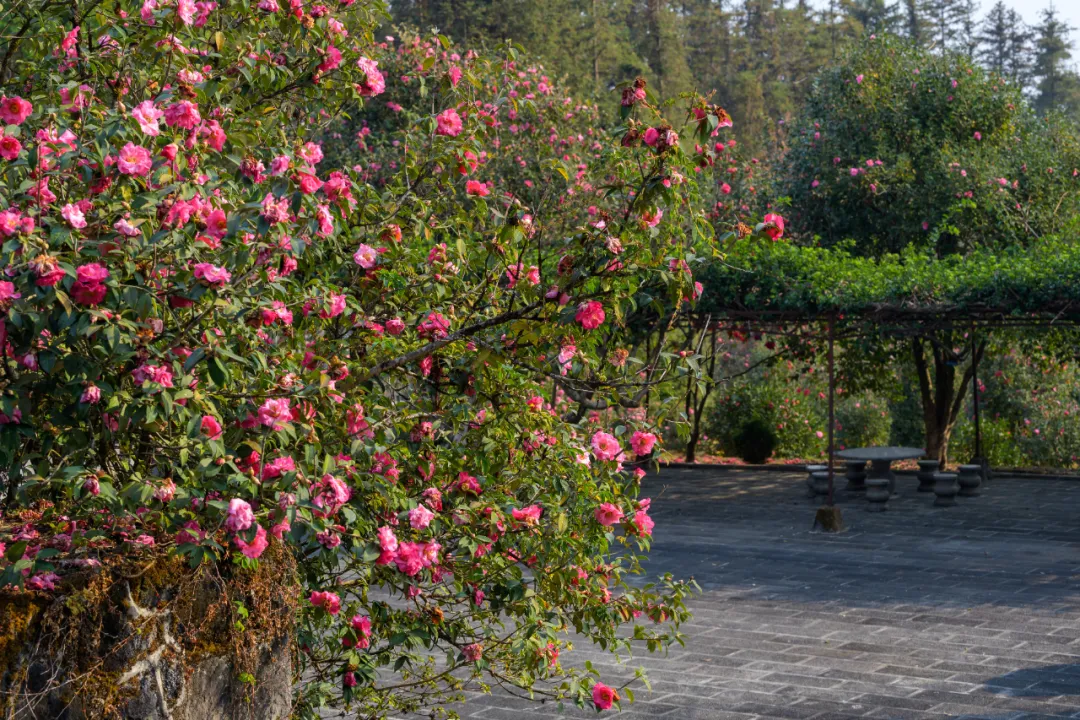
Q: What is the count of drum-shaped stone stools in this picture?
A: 7